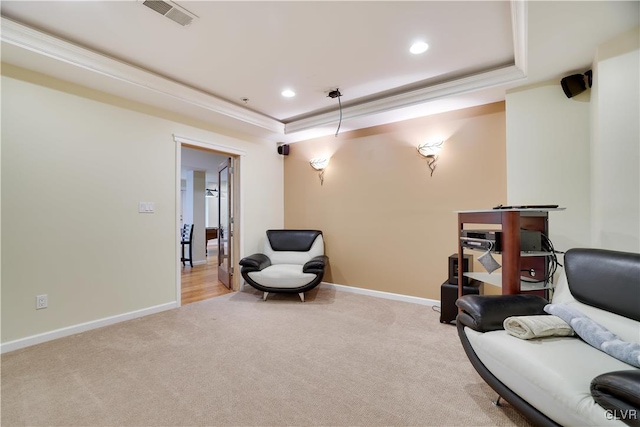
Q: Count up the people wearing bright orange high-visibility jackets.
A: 0